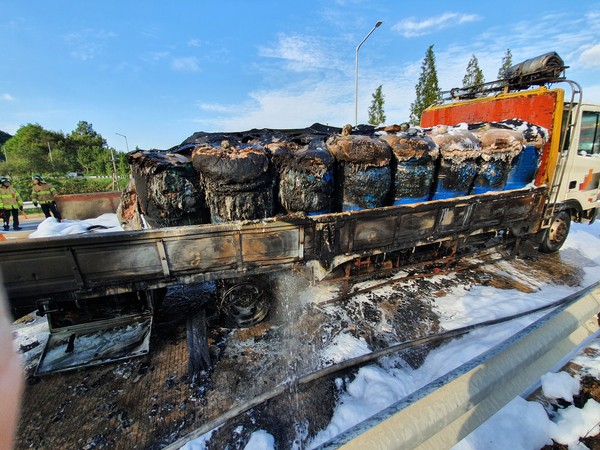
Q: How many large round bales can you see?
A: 8